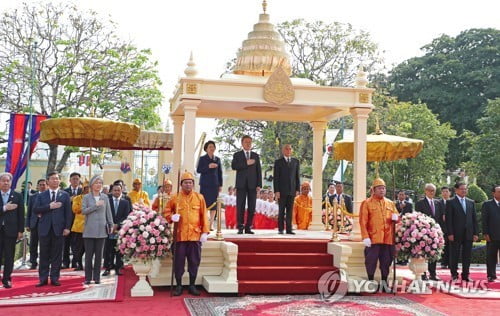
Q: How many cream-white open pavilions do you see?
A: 1